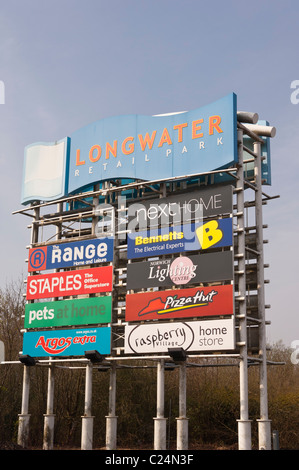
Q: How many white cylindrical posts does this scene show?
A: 8